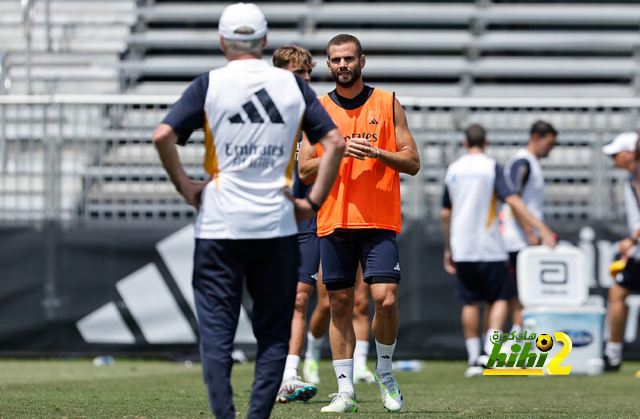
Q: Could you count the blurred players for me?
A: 3